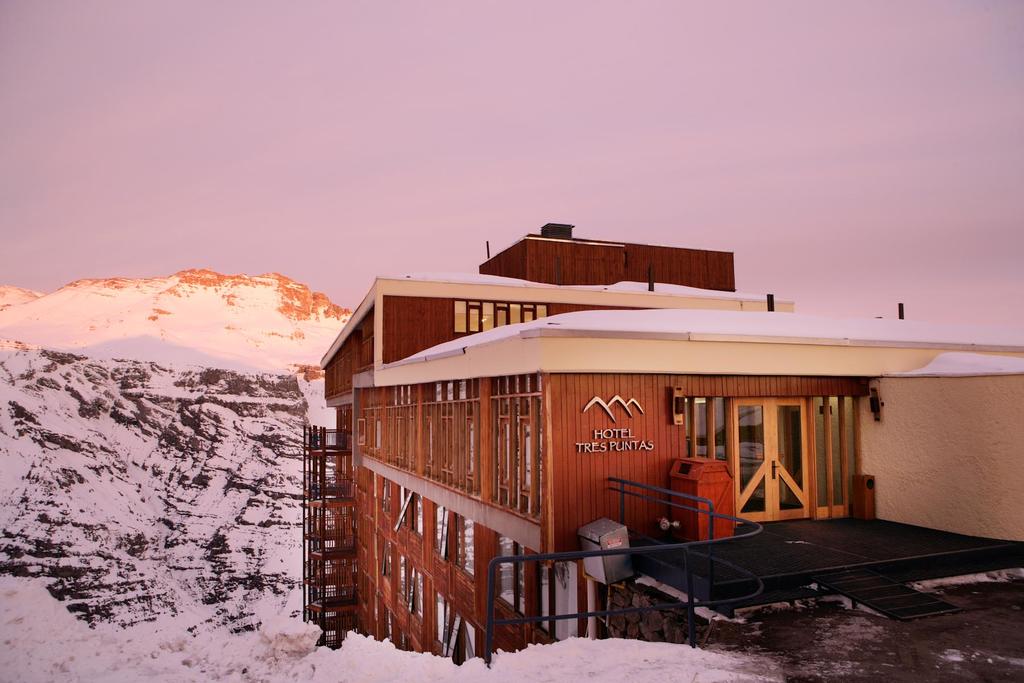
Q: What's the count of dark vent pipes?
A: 4